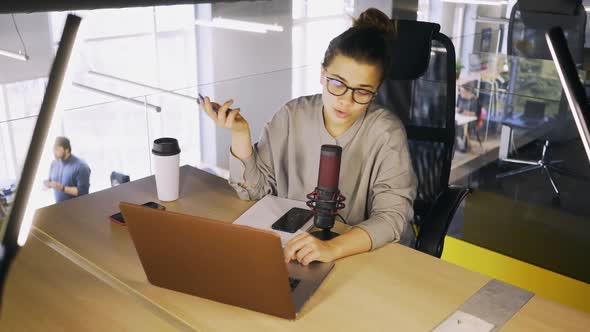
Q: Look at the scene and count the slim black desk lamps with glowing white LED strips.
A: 2